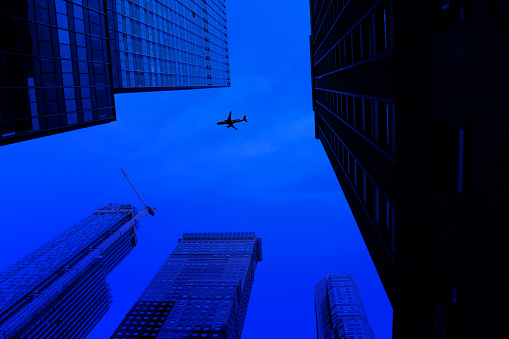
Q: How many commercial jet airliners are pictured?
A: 1